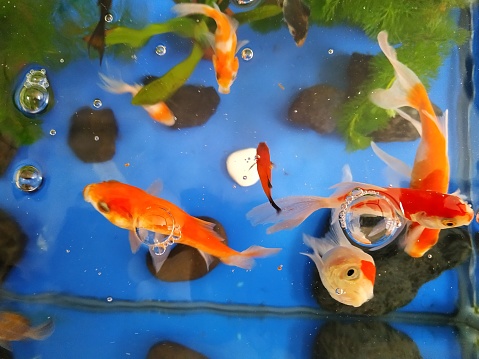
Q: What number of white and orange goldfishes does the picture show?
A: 6